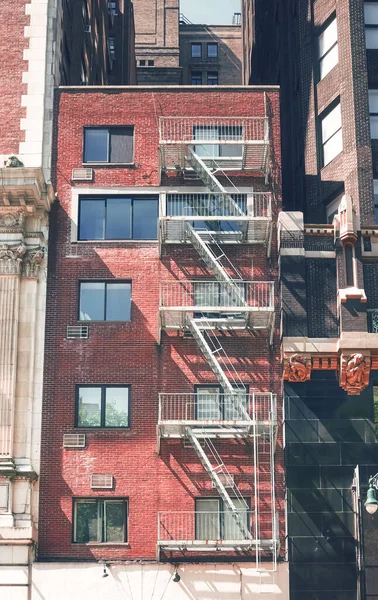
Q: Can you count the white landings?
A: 5